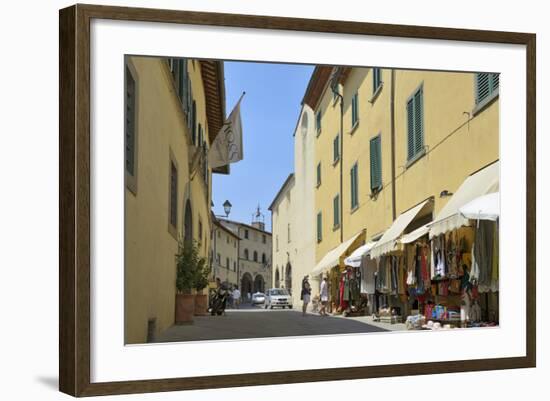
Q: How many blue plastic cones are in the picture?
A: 0